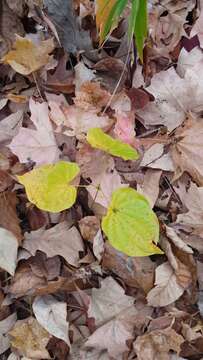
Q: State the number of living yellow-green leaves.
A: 3